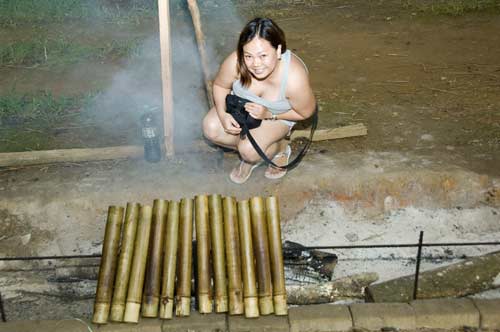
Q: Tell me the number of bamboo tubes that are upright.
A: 12